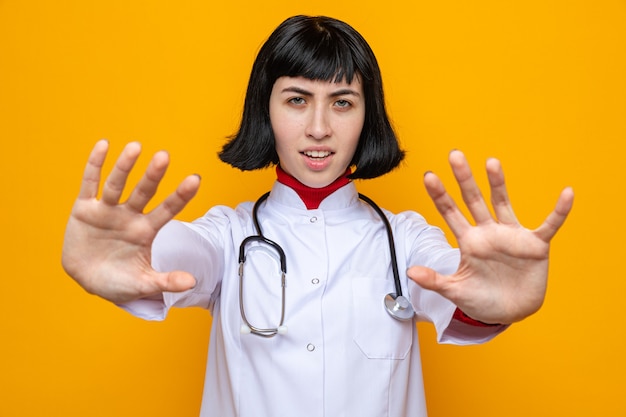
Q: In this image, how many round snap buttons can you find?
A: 3